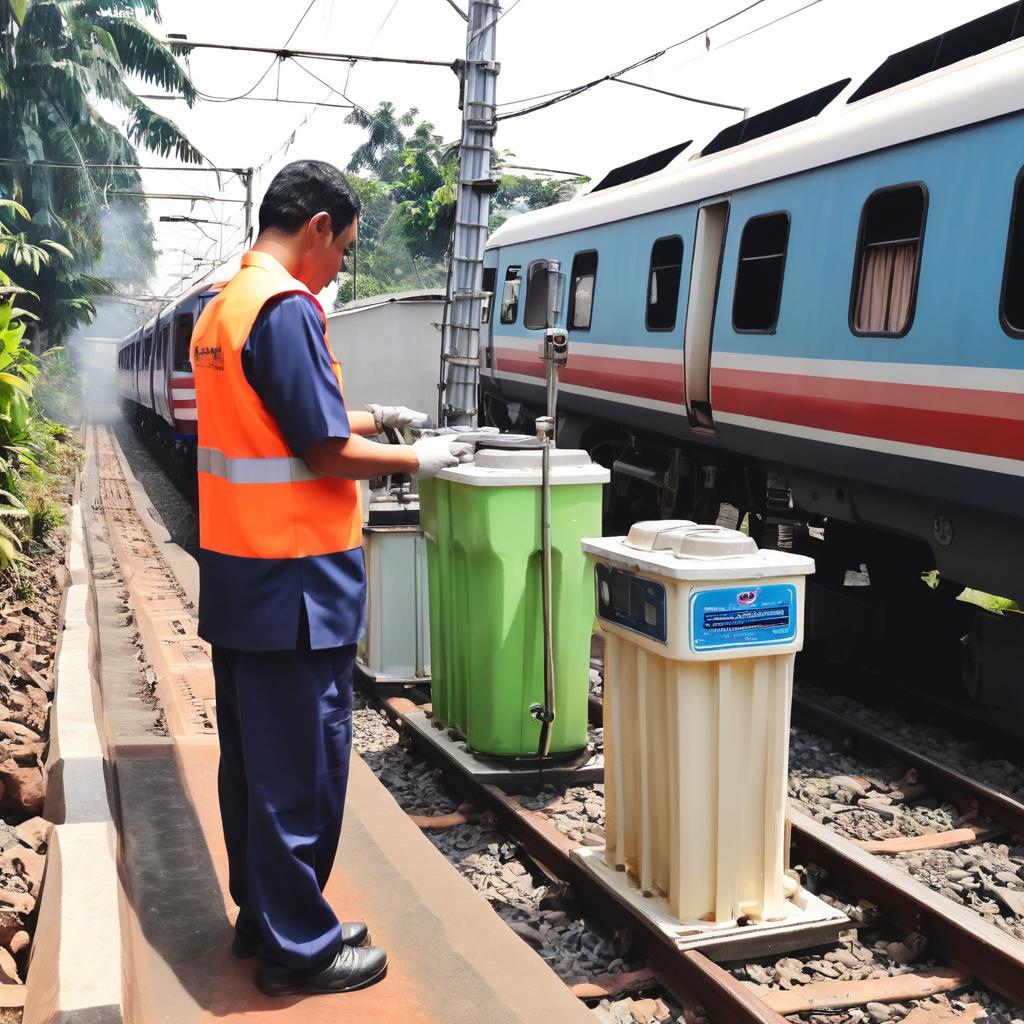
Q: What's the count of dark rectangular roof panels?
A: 3